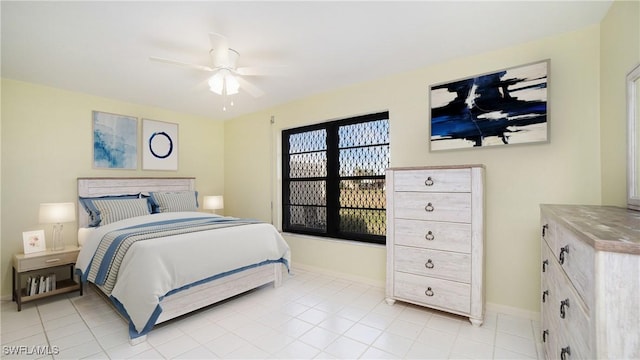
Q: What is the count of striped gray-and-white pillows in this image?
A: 2